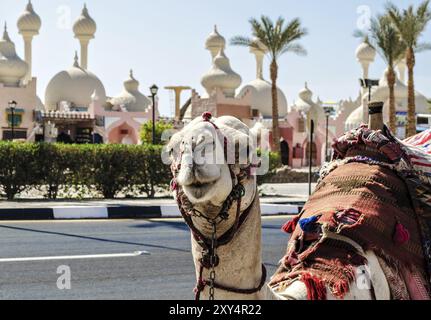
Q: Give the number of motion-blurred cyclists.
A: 0